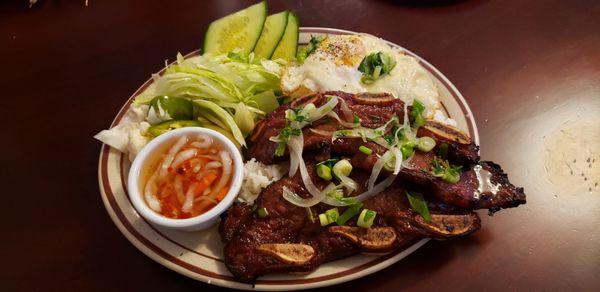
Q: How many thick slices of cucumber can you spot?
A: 3